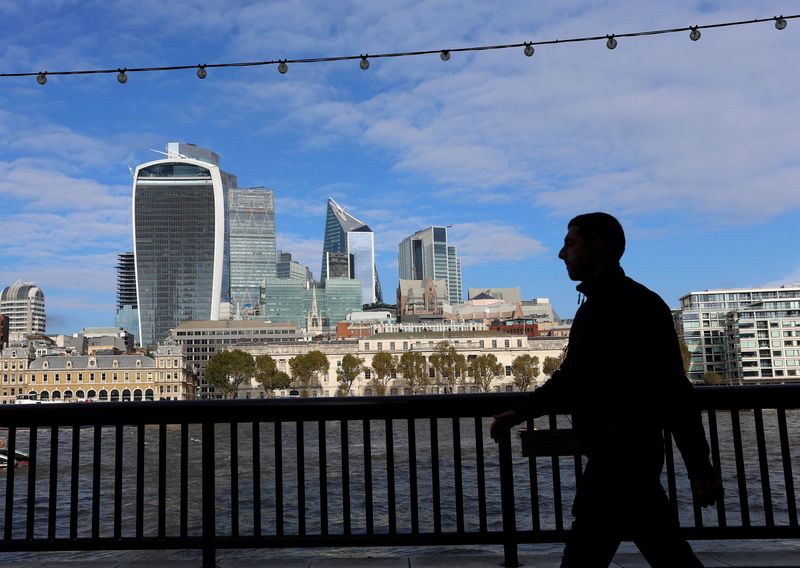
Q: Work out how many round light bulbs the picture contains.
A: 10